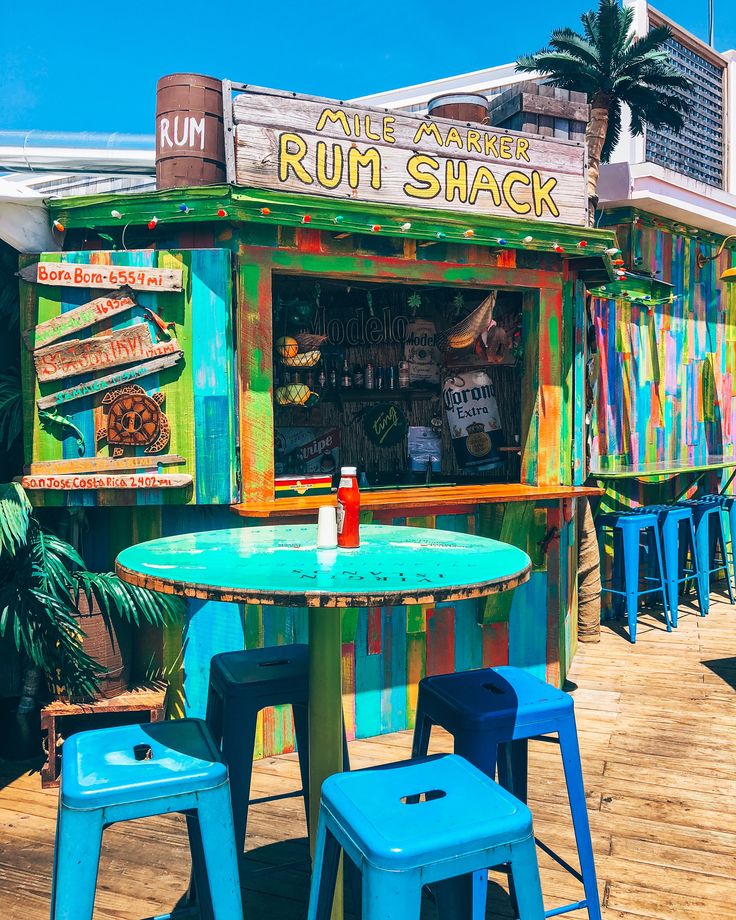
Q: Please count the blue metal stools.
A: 8